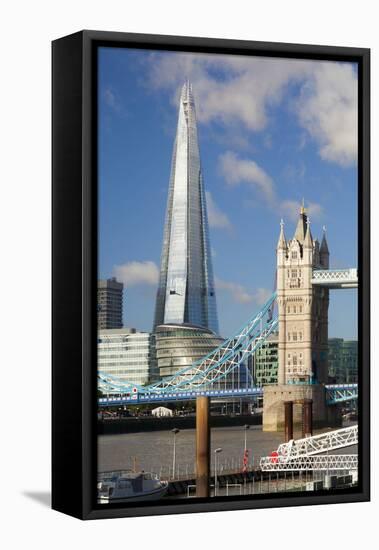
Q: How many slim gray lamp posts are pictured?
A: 3